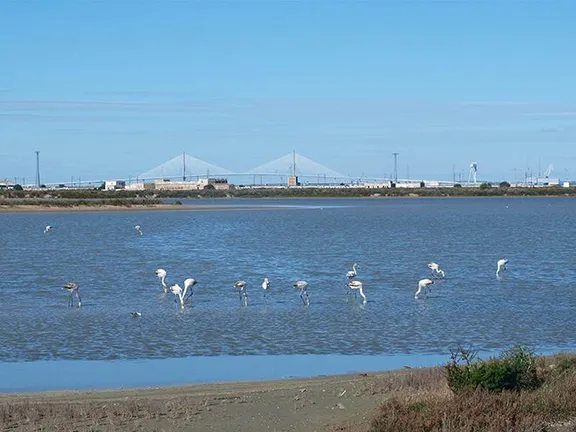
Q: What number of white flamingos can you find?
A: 11